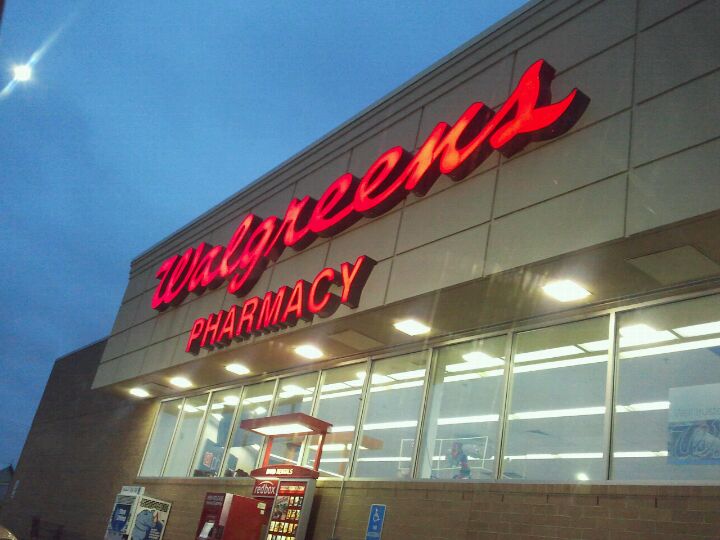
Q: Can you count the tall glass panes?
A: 10